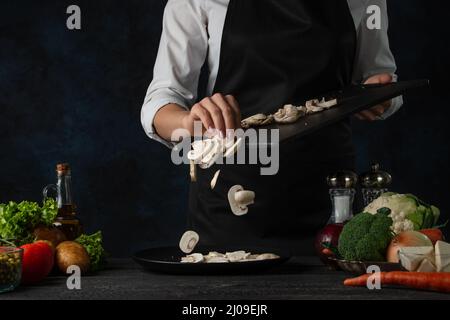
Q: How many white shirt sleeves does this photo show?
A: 2